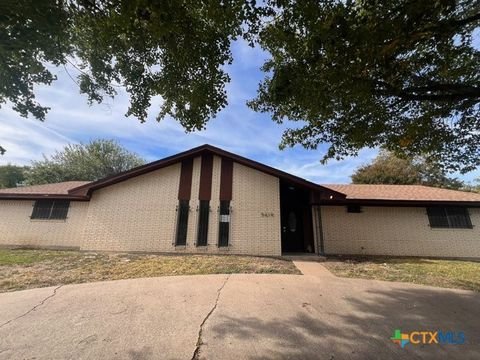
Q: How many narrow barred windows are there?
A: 3